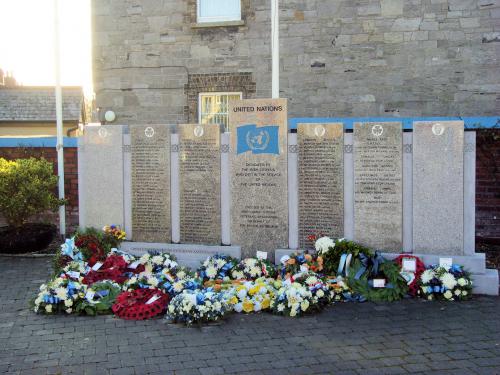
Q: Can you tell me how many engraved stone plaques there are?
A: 7